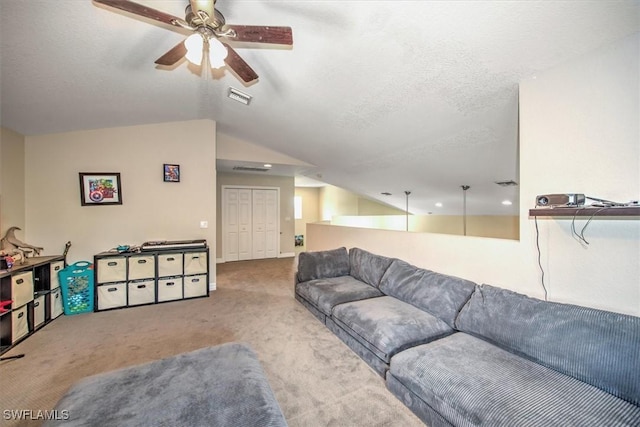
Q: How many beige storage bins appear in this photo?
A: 13